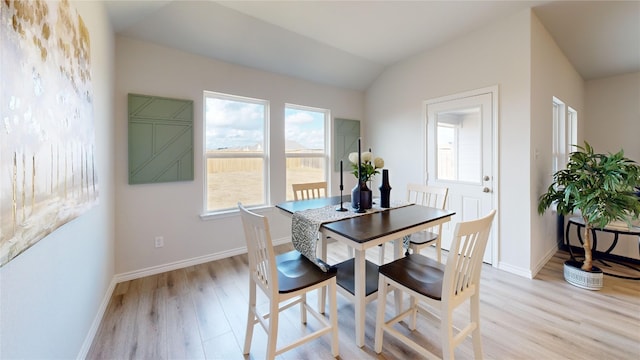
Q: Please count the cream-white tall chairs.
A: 4